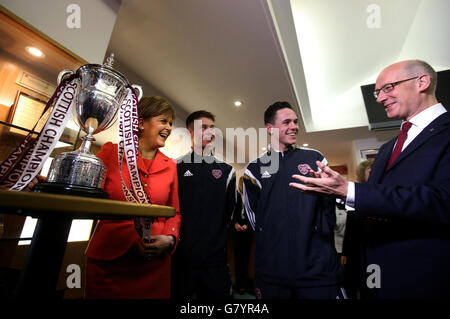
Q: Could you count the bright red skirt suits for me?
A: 1